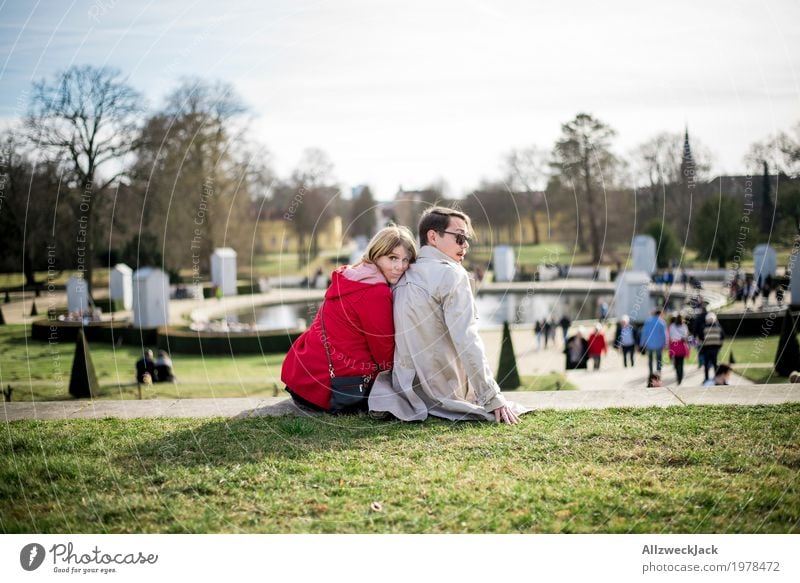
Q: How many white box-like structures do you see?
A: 9